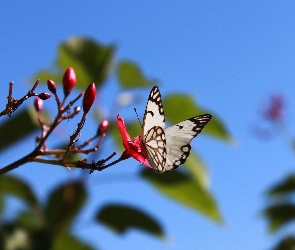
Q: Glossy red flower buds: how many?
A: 6